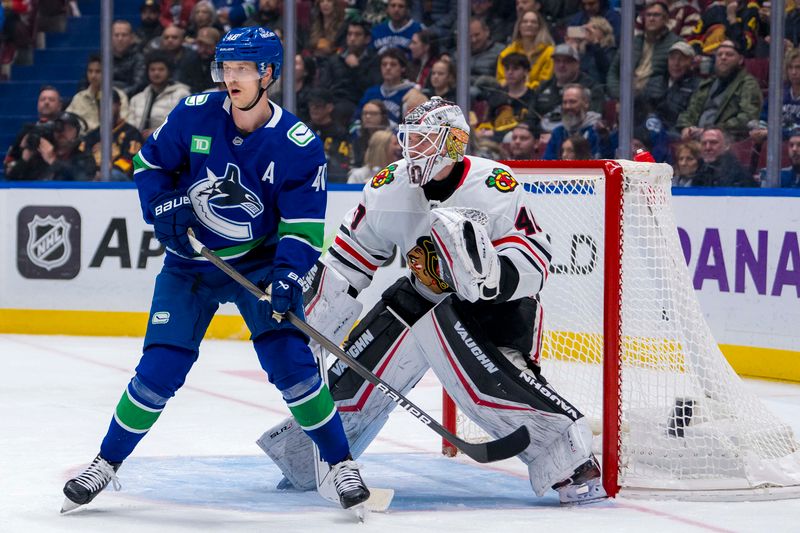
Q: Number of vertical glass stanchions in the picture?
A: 5